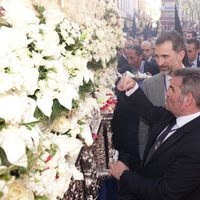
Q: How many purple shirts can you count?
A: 0